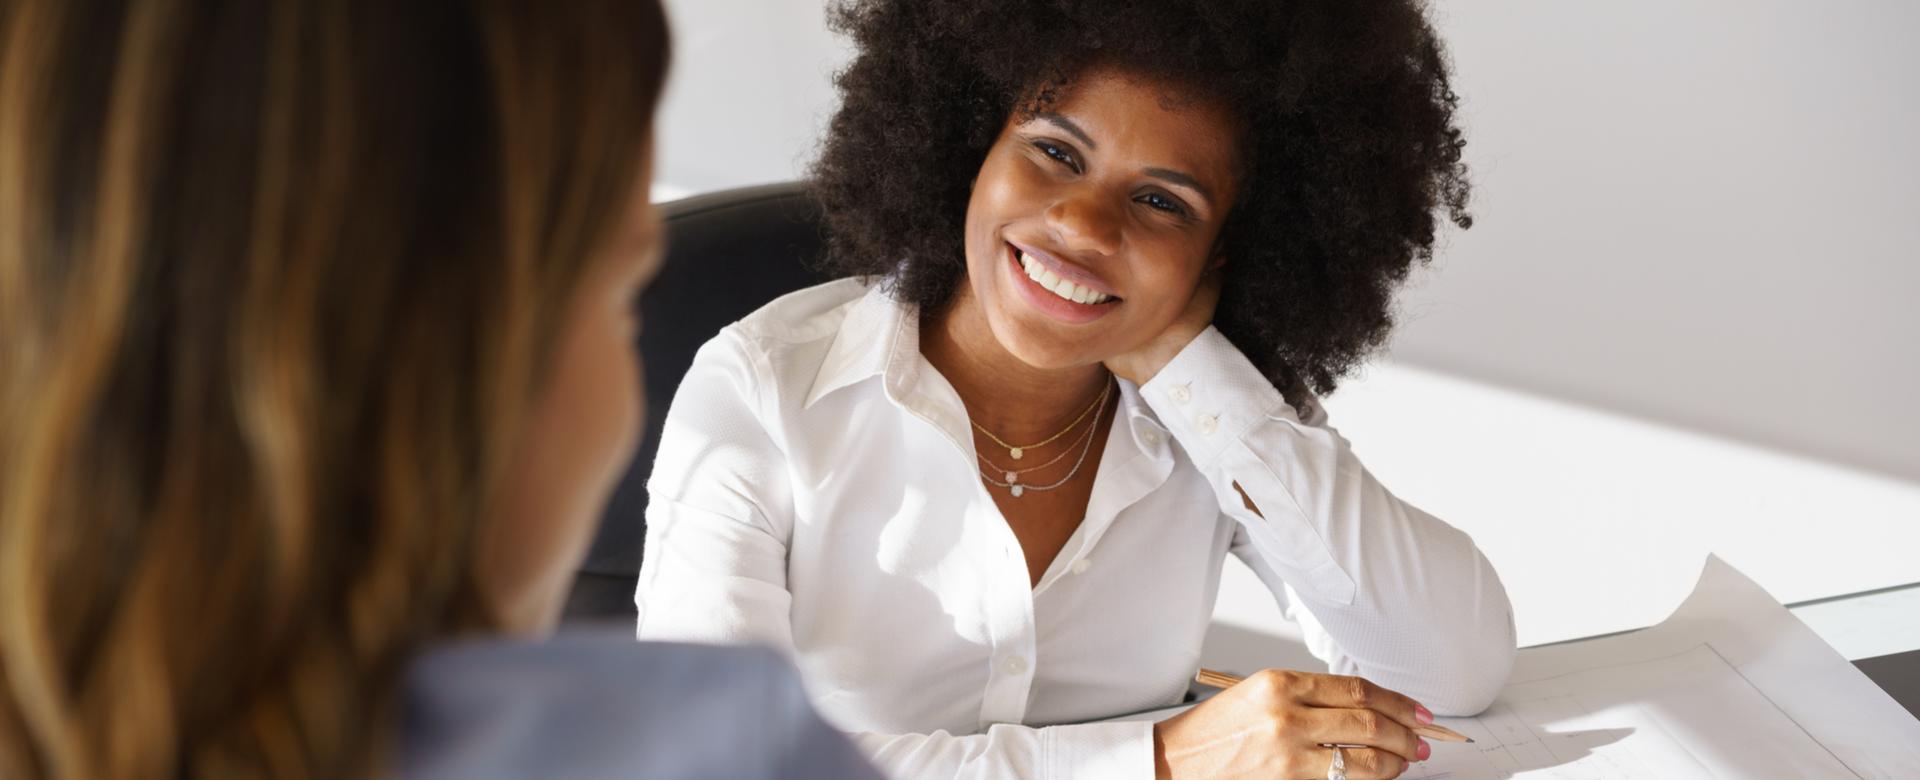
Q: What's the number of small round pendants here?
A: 3